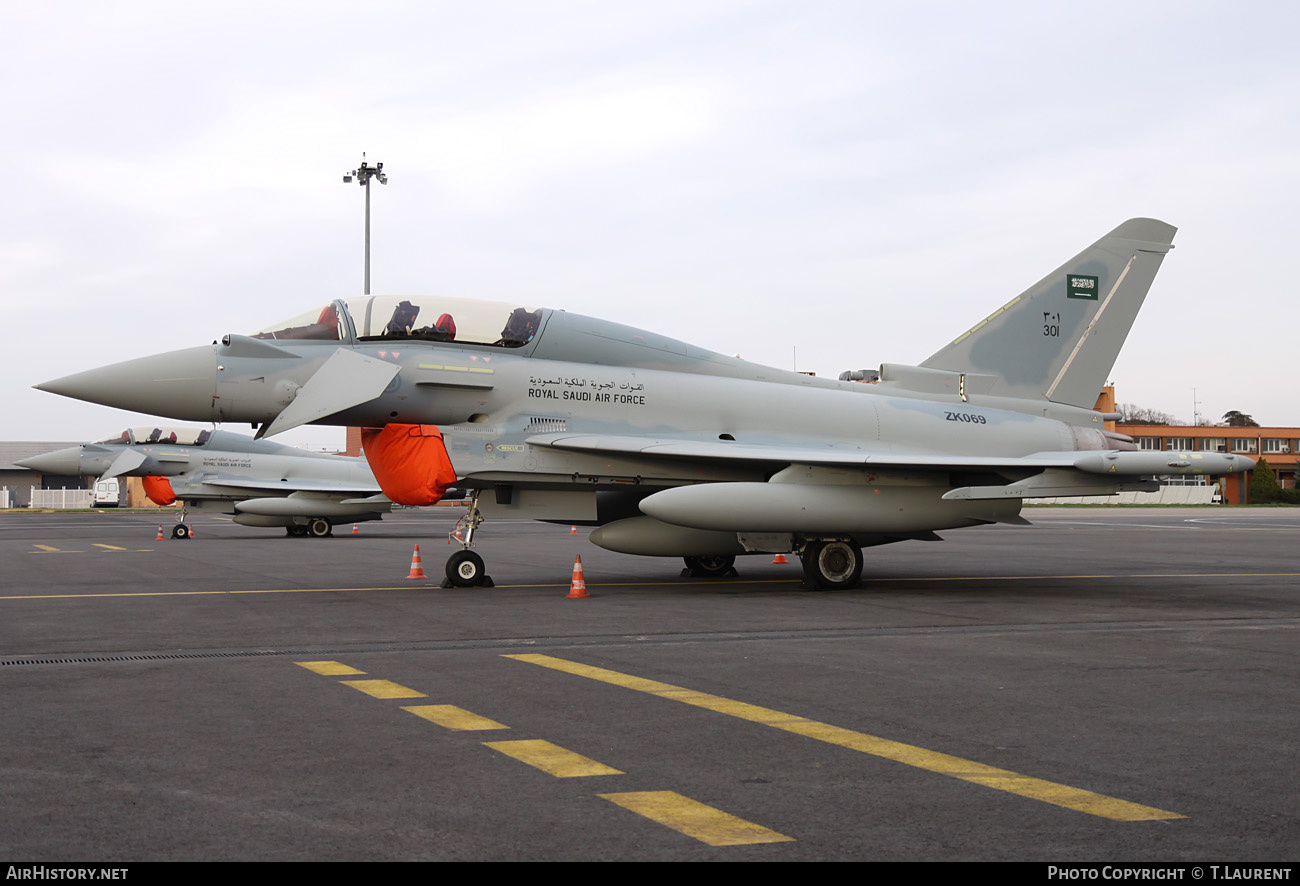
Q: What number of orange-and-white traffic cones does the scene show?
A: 8